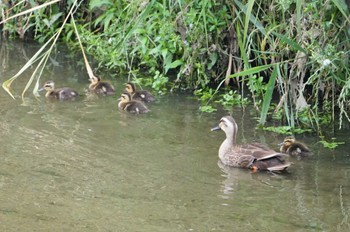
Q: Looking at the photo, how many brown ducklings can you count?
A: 5